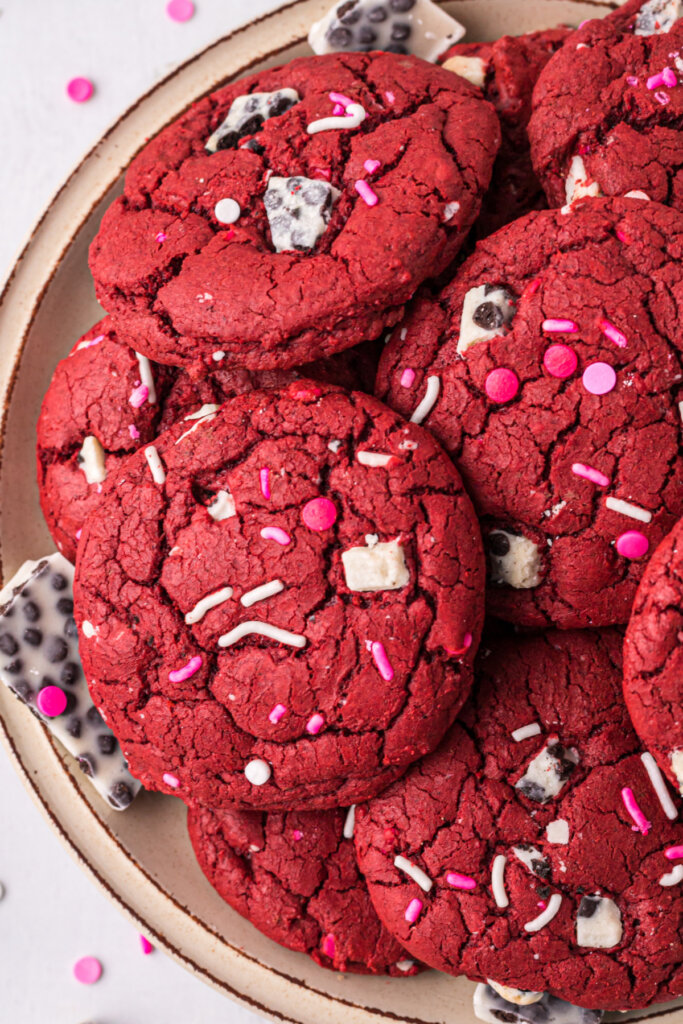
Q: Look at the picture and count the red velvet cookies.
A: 9